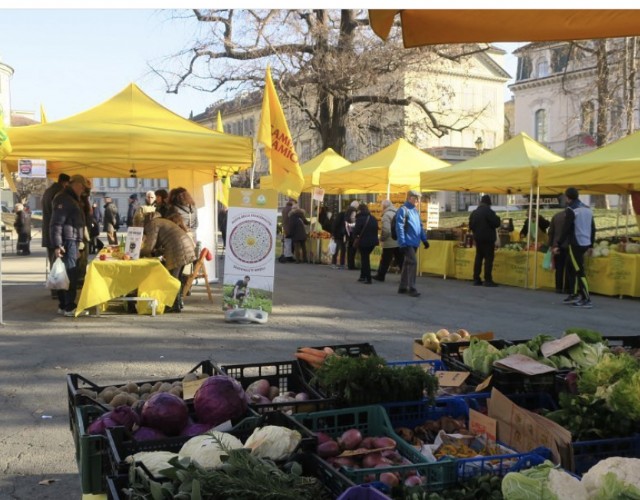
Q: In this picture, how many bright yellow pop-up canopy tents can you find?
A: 5